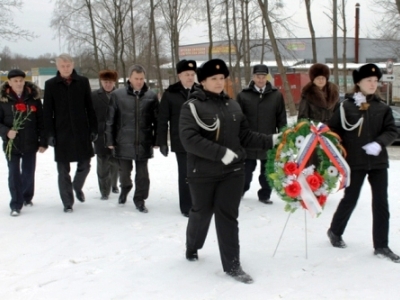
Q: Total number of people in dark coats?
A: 9